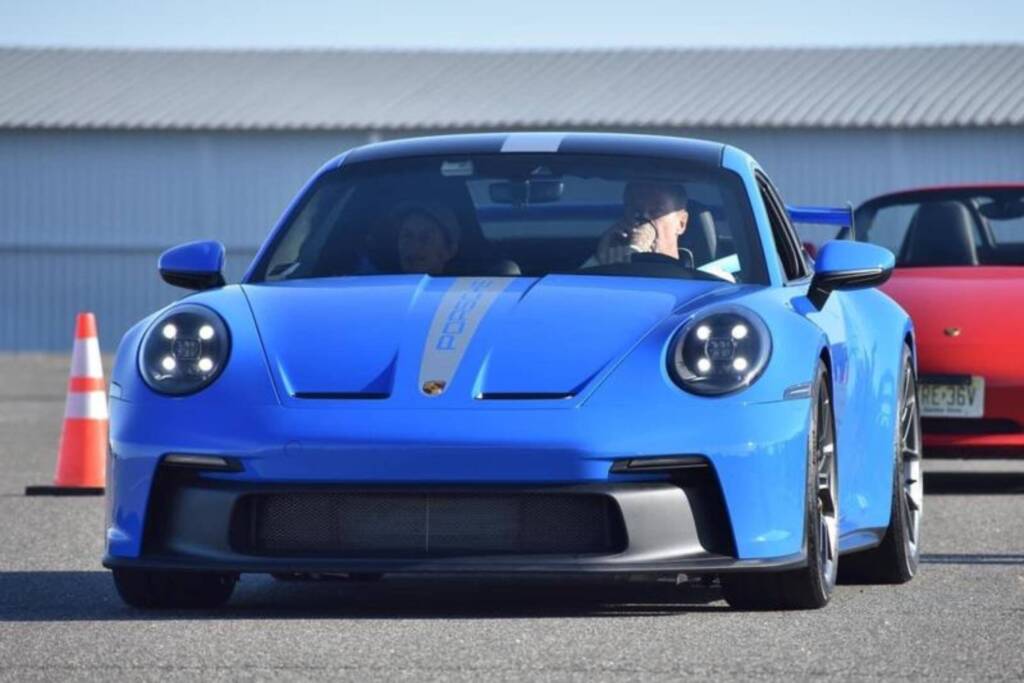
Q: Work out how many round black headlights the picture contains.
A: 2